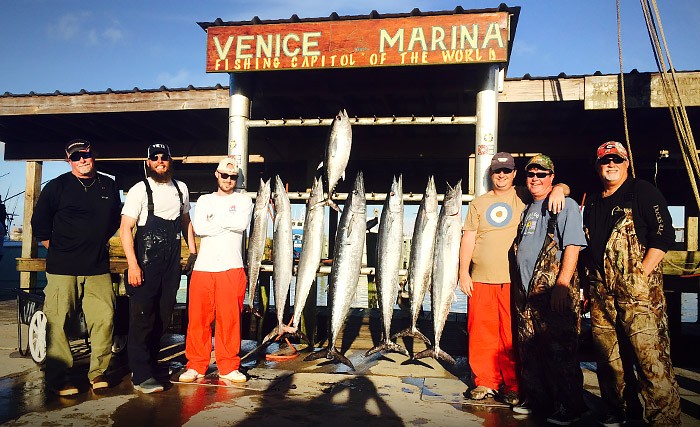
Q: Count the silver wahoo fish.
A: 7